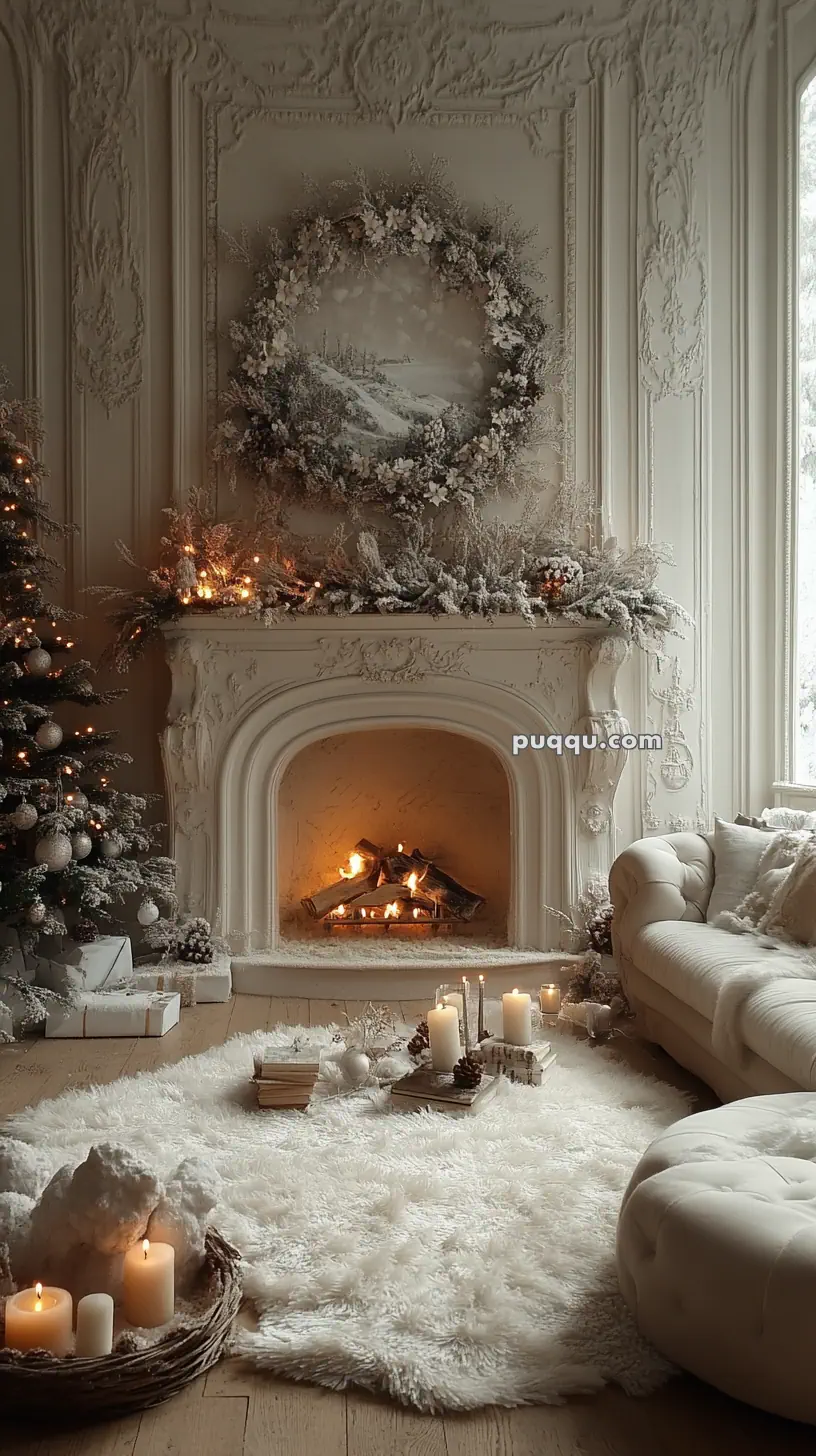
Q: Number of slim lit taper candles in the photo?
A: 2